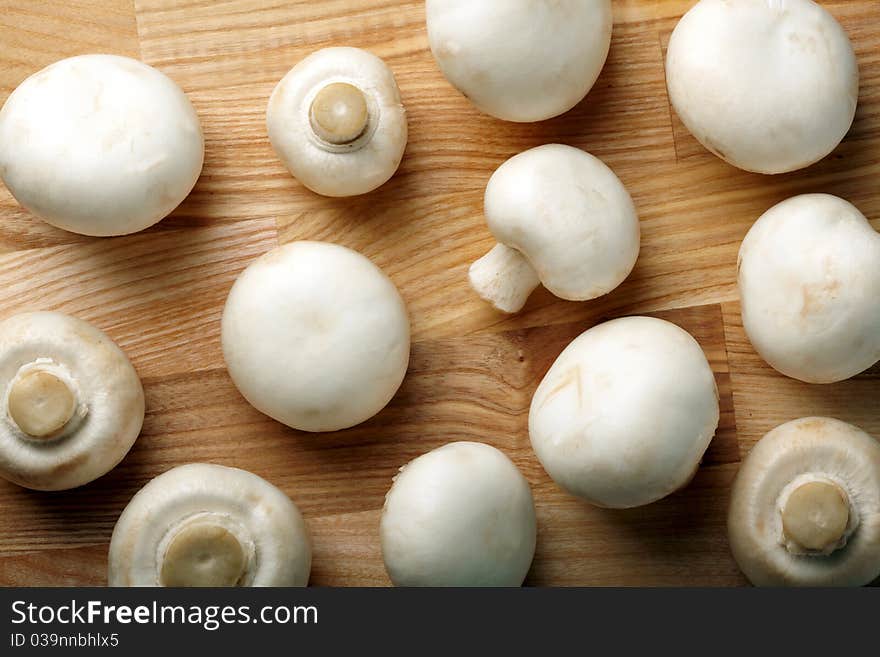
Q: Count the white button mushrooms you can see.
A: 12